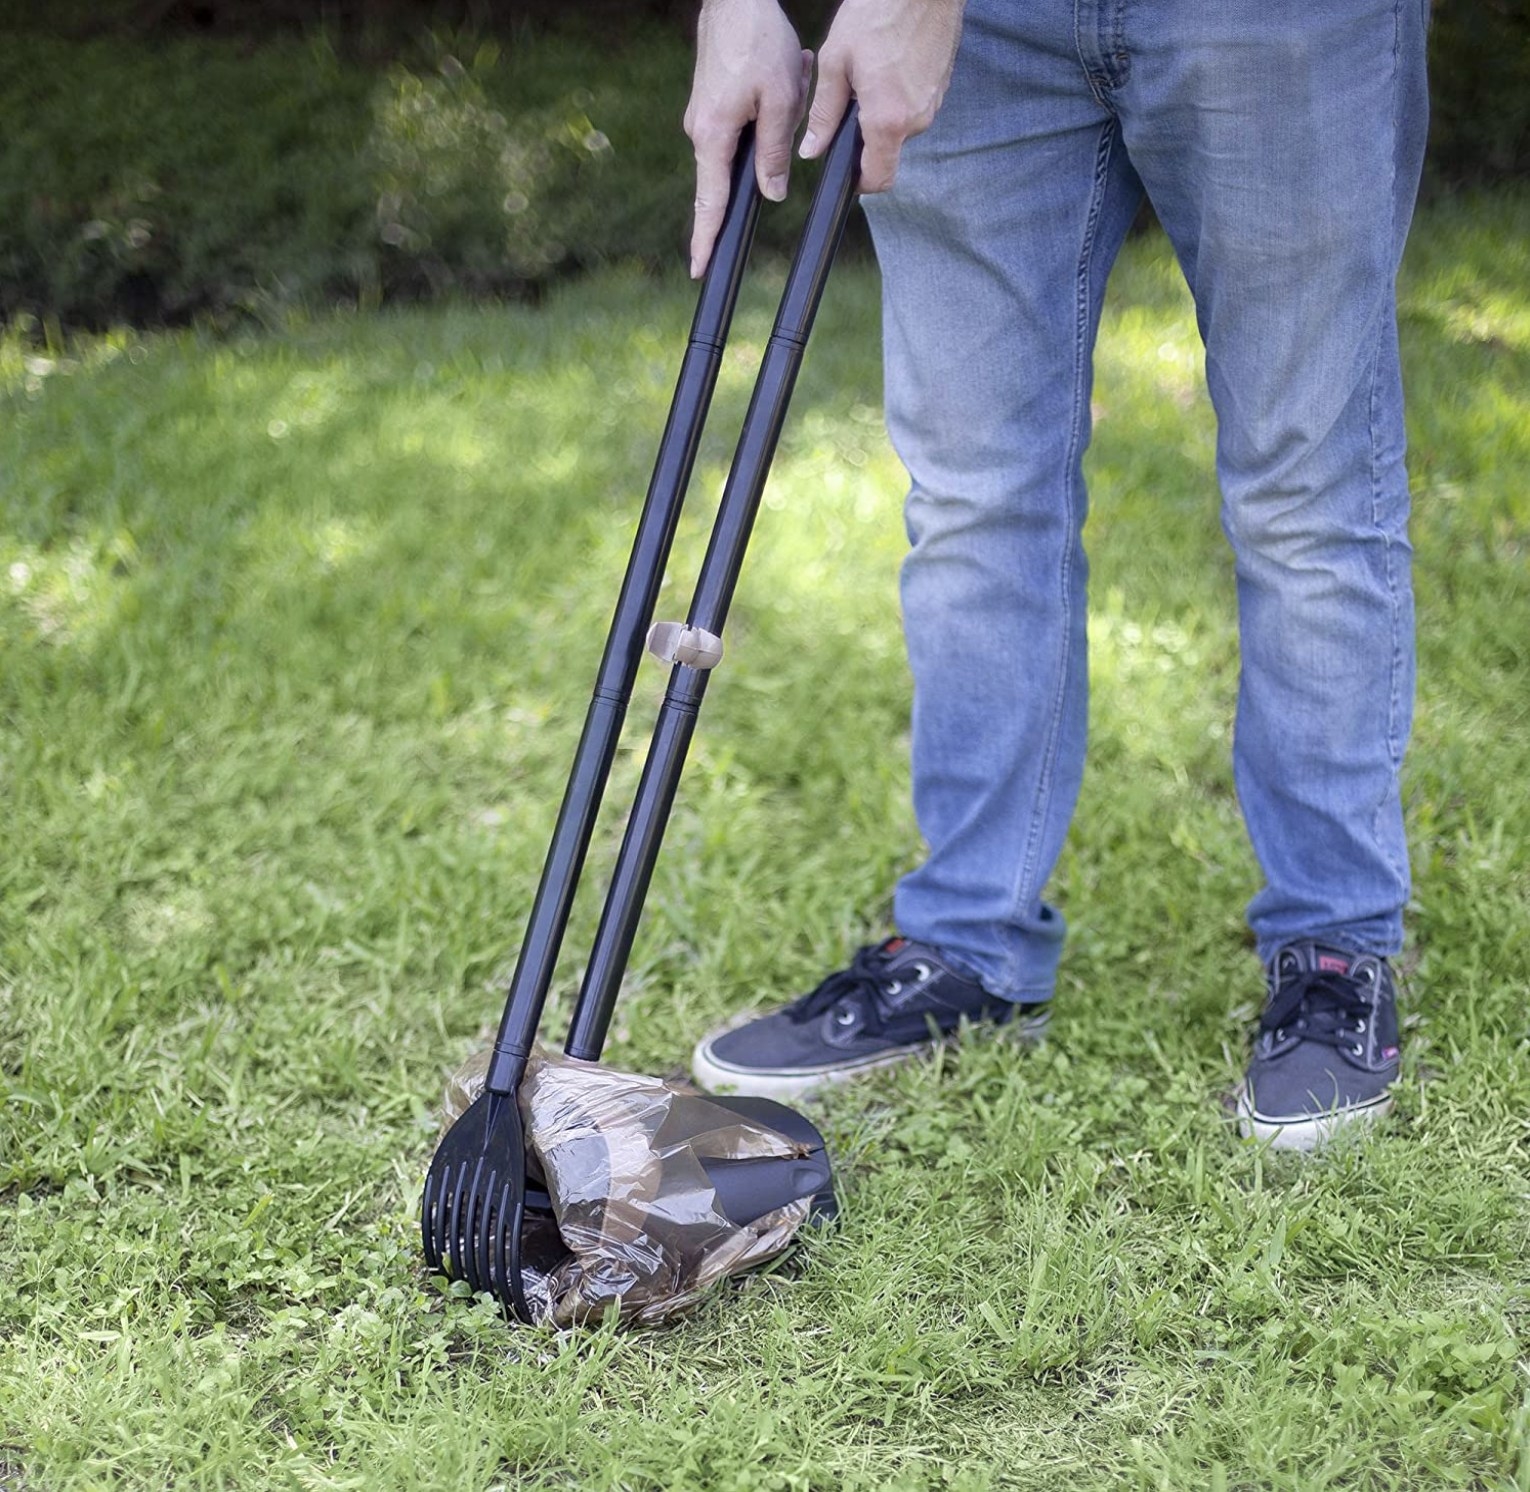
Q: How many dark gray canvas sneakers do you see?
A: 2